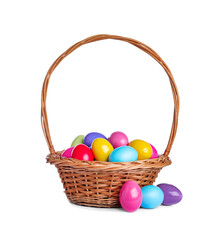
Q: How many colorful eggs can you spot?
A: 12